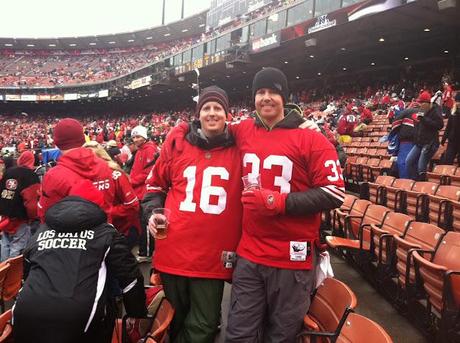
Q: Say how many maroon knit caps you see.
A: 1